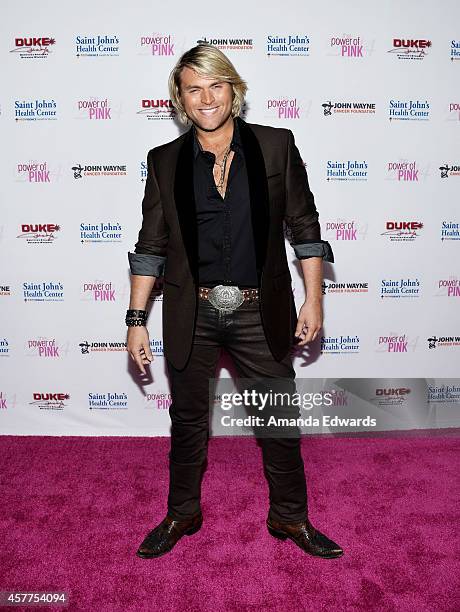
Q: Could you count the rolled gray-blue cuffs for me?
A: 2